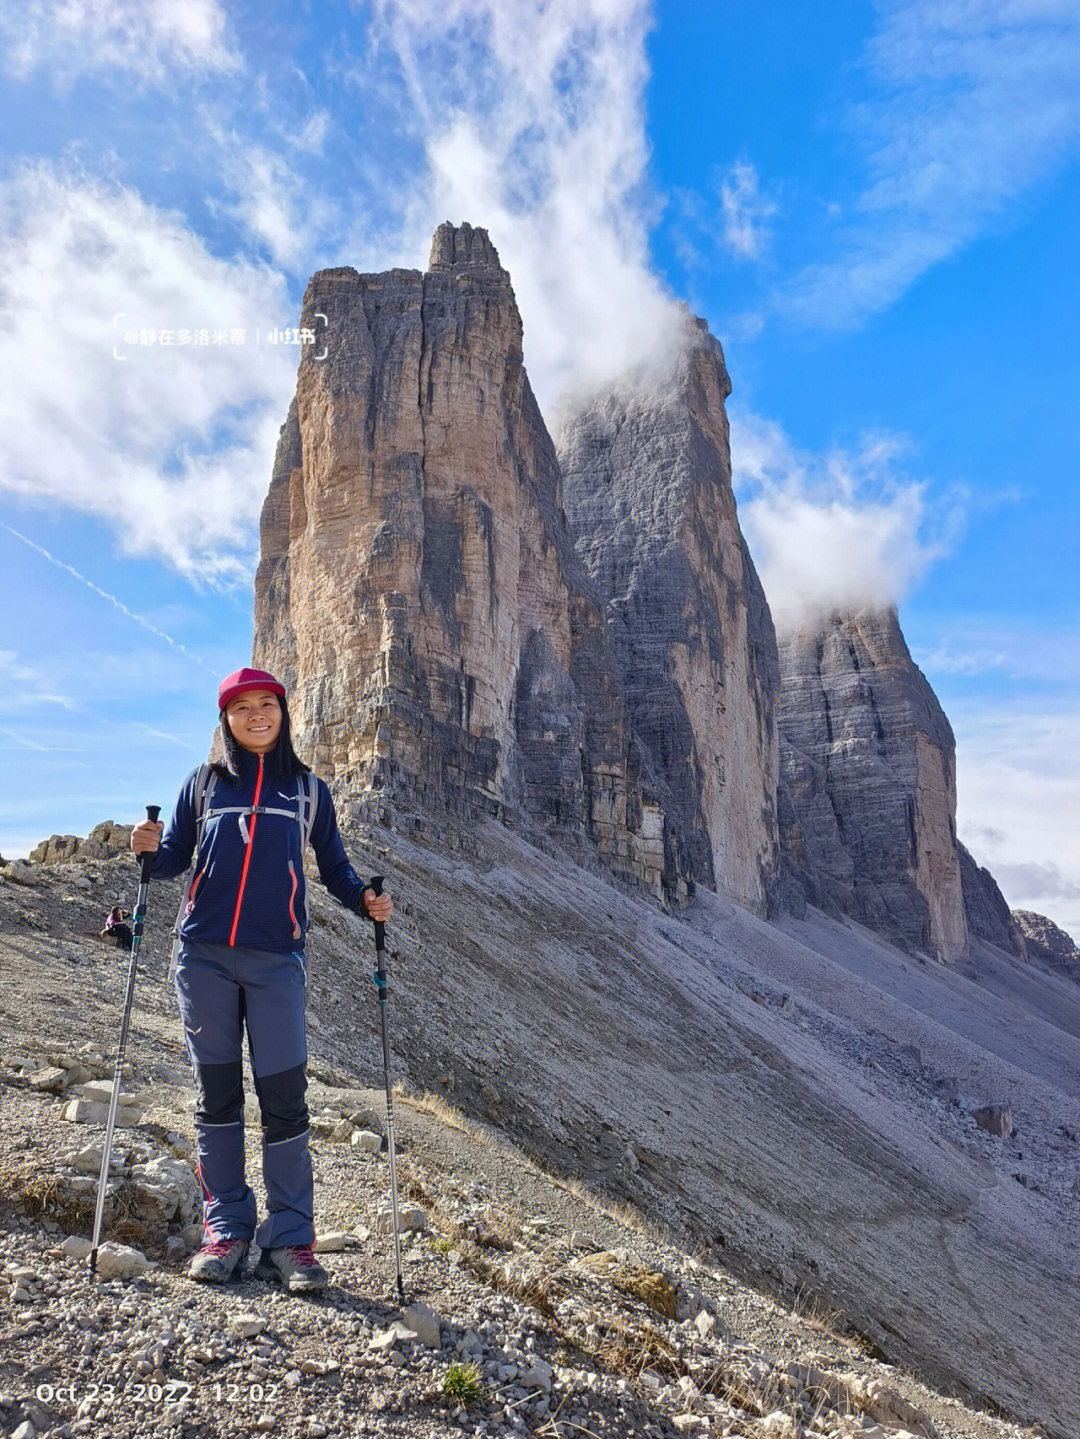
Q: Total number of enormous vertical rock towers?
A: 3